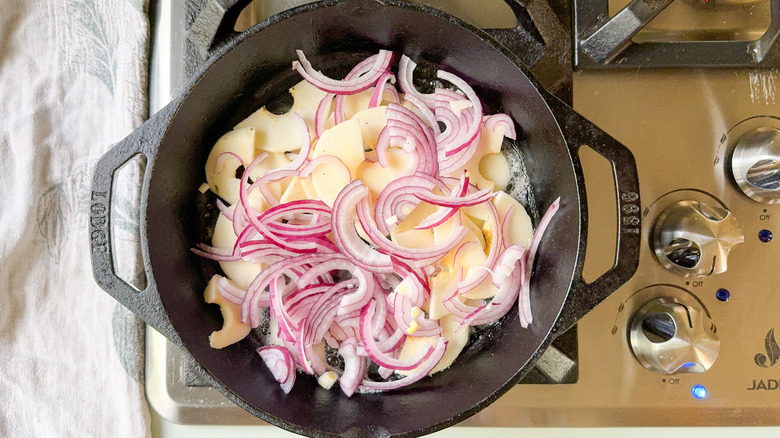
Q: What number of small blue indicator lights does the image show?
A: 3